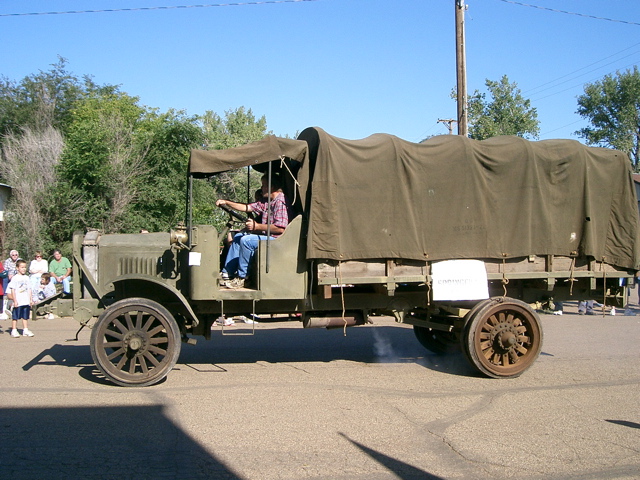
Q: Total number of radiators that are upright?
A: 1